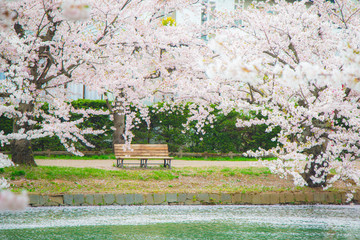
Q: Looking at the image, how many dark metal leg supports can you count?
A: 3